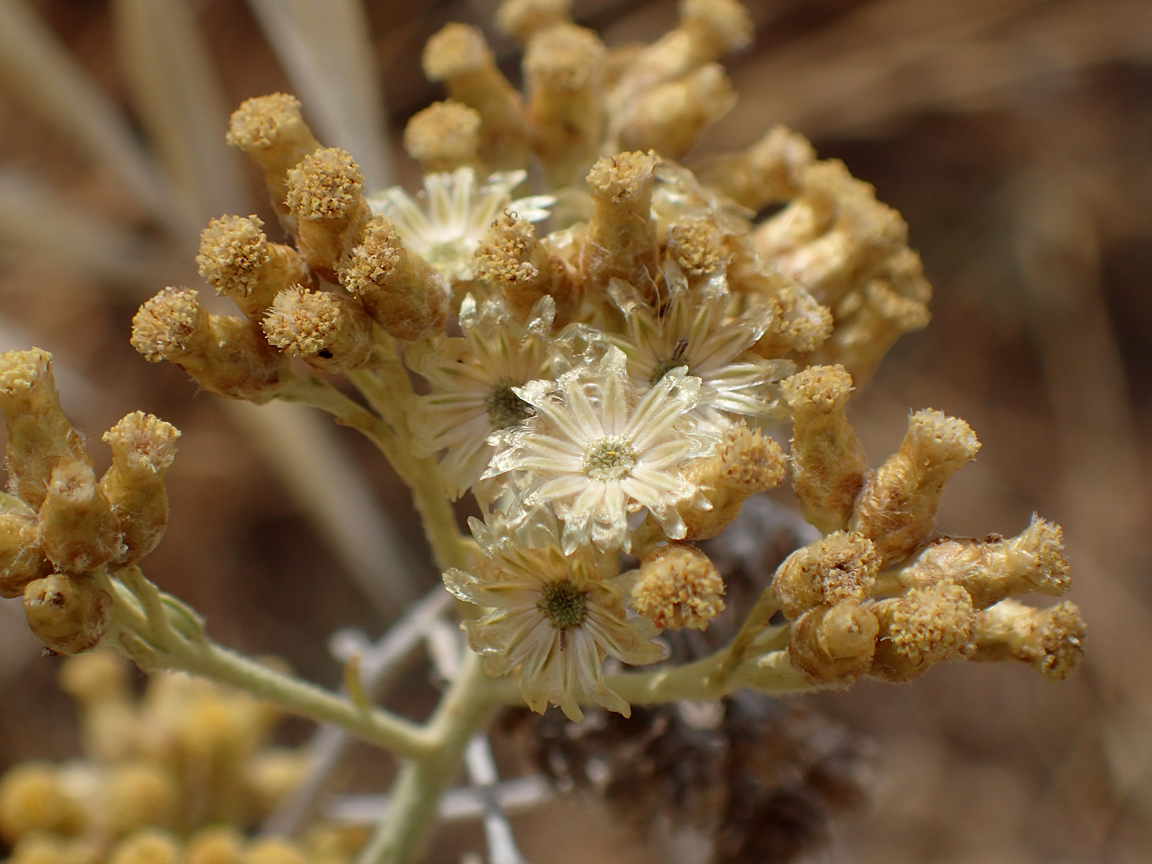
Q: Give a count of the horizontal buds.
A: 2